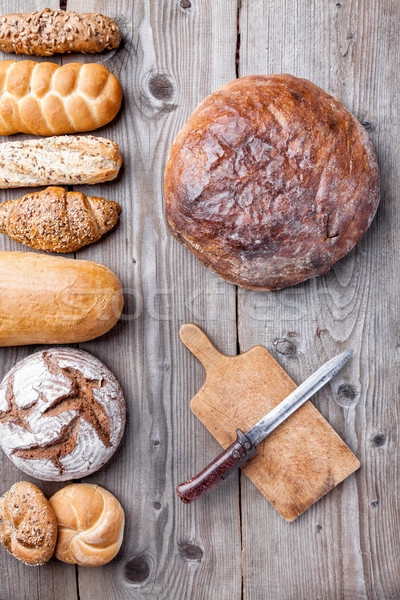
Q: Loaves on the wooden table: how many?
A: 9